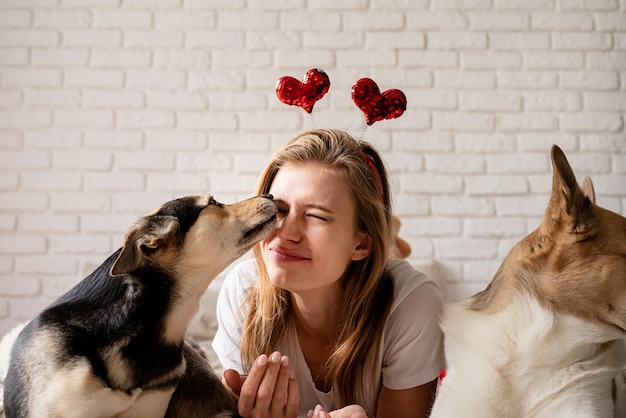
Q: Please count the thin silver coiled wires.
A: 2